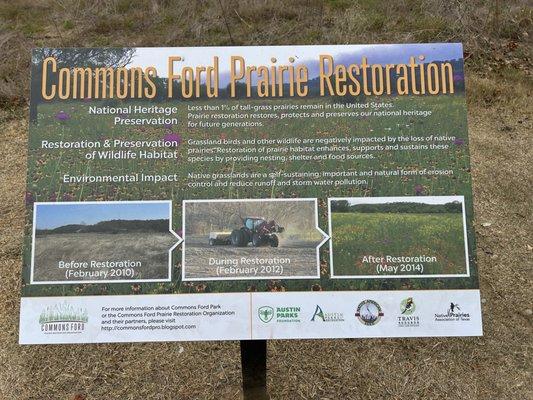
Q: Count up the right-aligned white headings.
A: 3